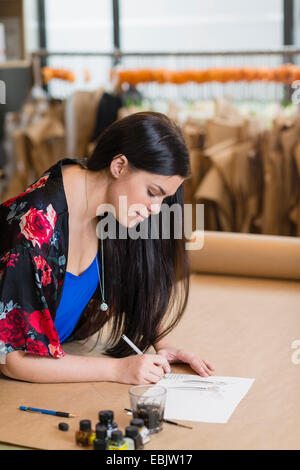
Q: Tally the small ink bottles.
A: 6